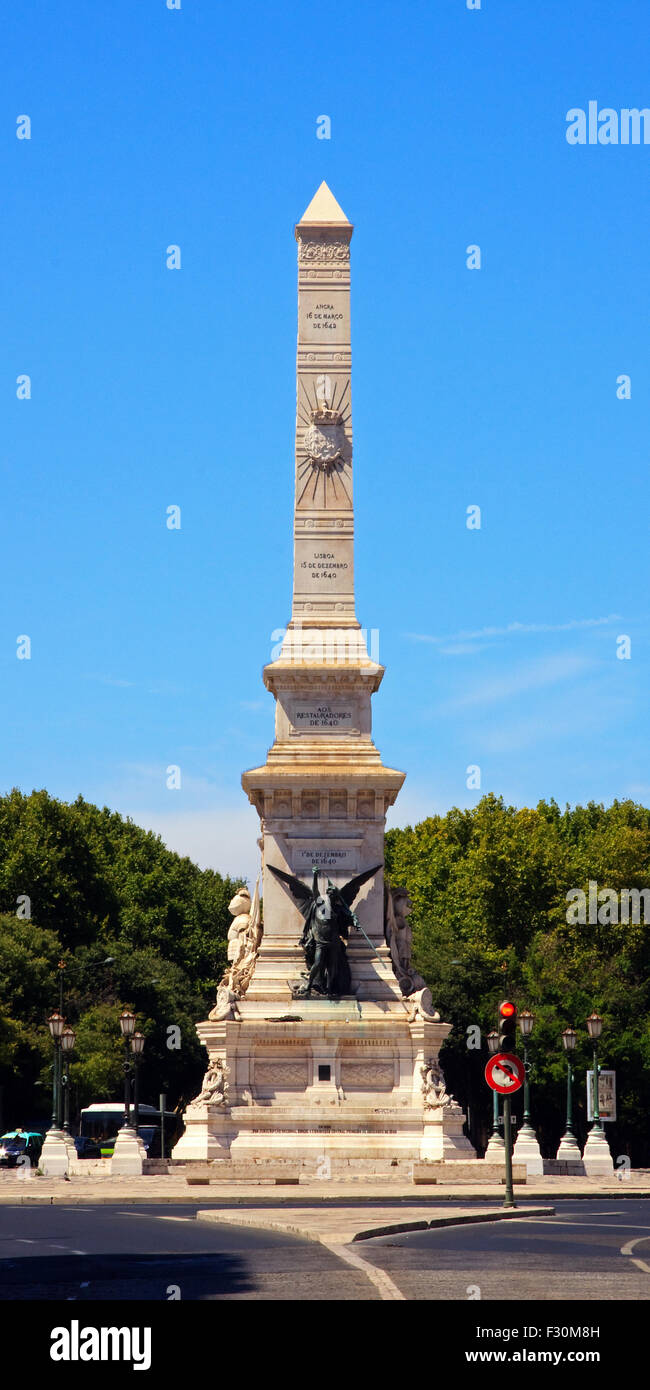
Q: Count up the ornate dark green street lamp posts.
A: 8